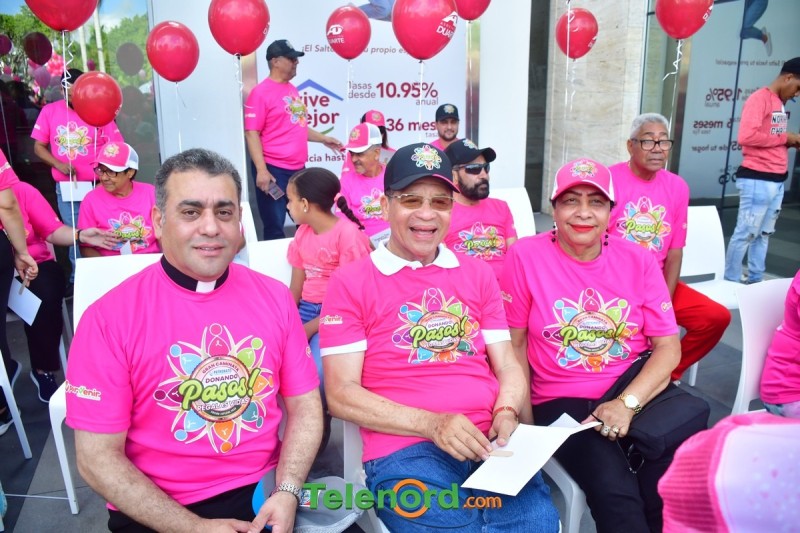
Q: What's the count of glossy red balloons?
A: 9